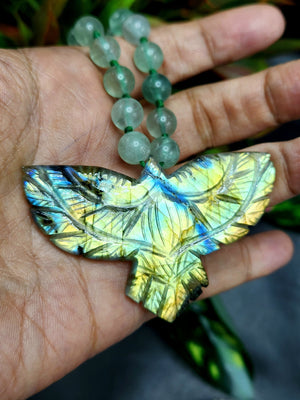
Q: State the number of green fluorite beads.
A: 12